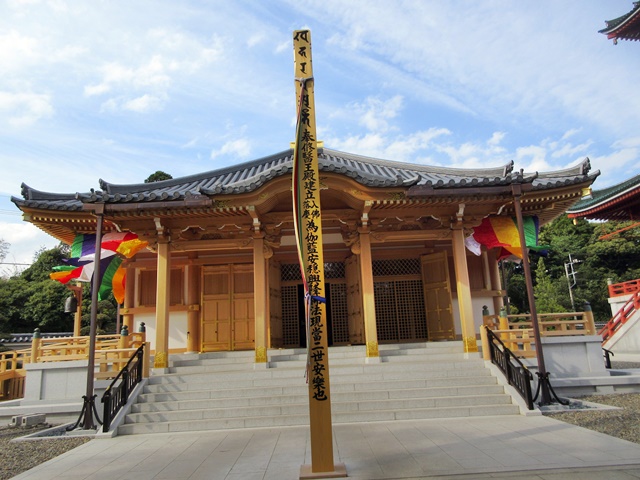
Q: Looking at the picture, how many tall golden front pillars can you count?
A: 4